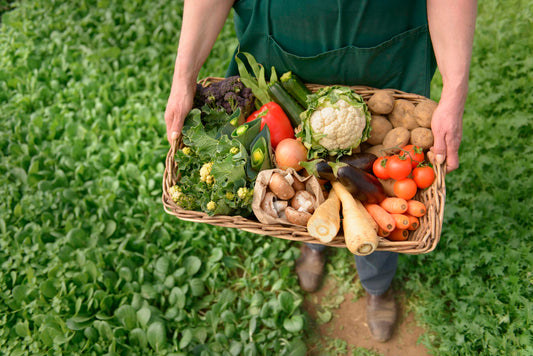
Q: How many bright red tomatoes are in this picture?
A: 5